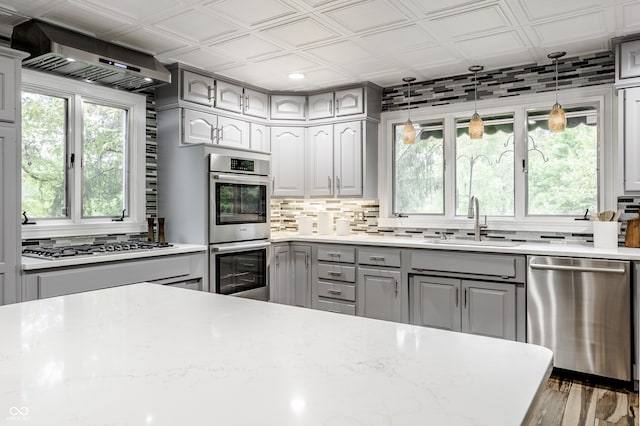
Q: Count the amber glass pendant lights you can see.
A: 3